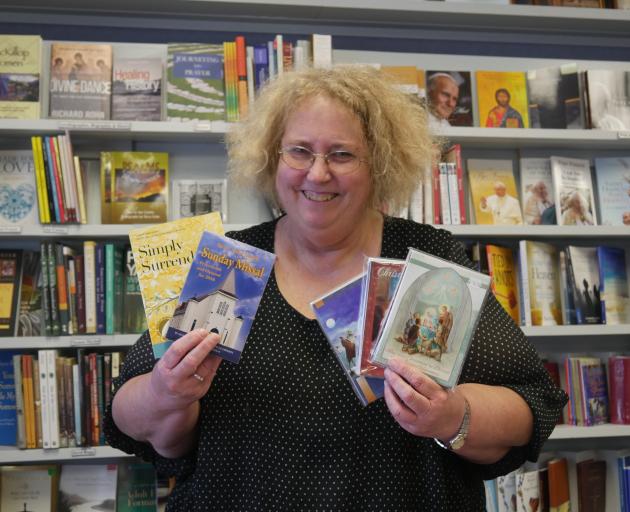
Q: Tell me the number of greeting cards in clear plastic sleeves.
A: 3